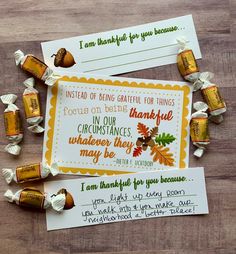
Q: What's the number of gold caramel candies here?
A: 8